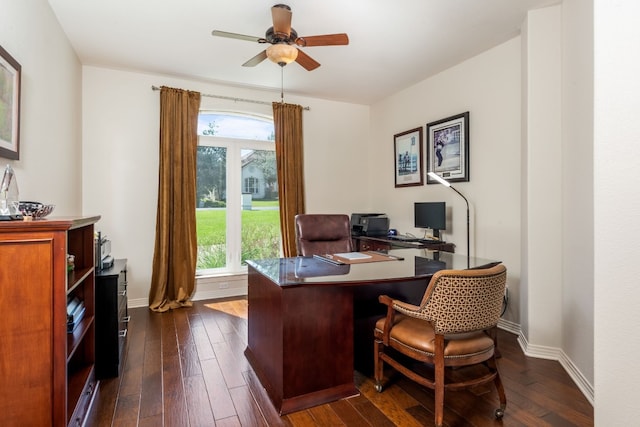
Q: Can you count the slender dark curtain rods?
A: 1